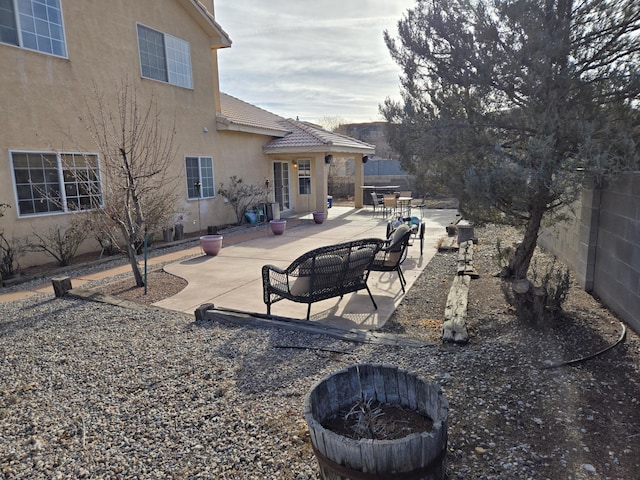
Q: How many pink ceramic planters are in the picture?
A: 3